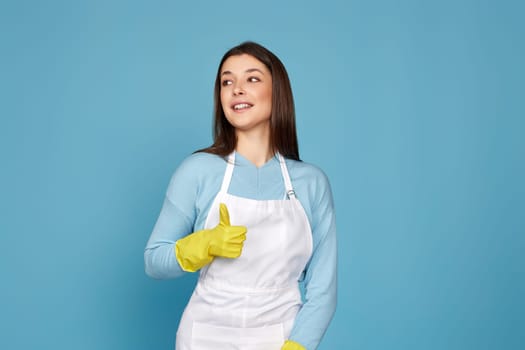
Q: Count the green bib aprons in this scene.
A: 0